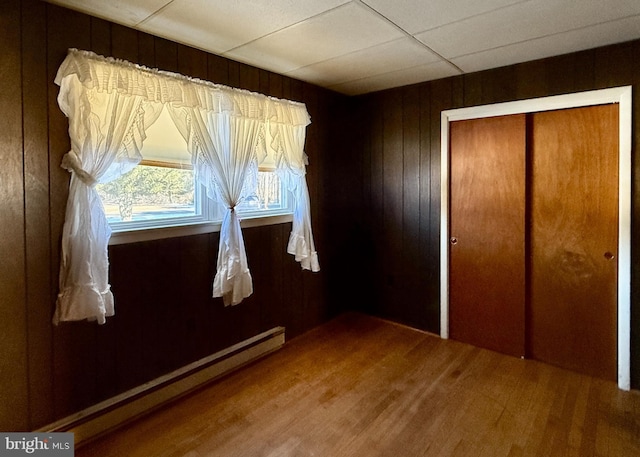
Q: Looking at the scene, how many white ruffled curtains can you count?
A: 3